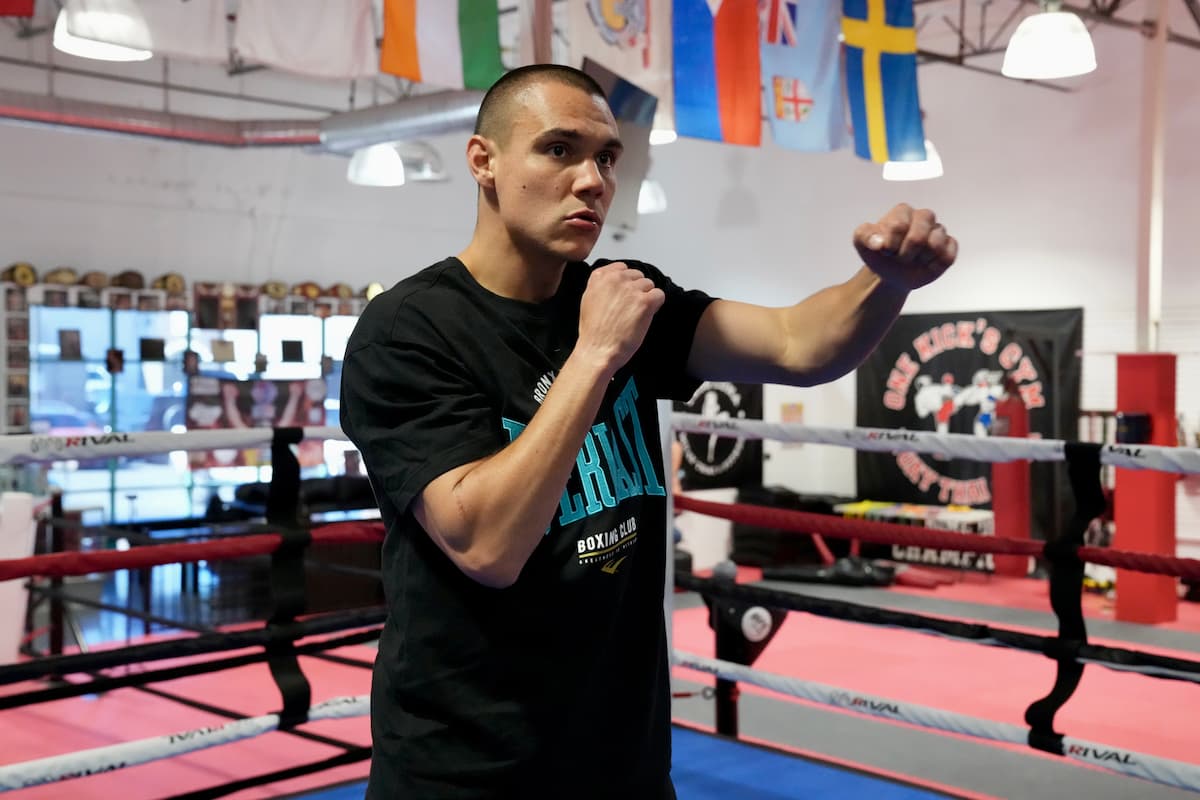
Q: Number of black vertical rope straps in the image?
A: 2